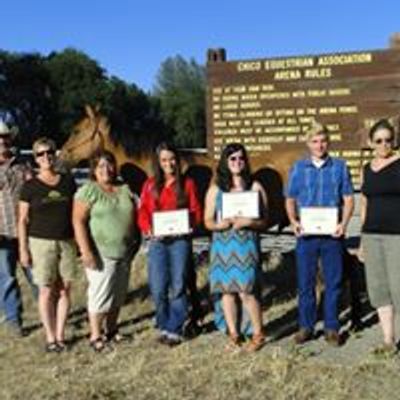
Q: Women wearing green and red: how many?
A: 2